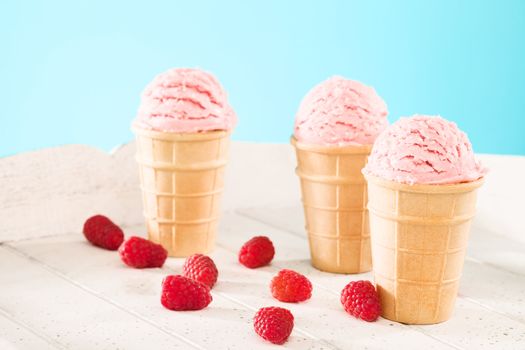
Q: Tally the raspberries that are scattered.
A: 8